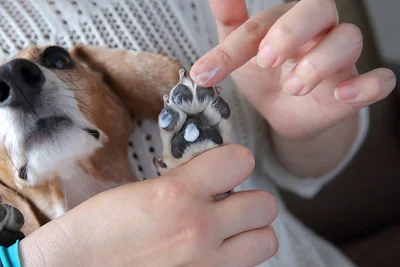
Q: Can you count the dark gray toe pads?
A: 4